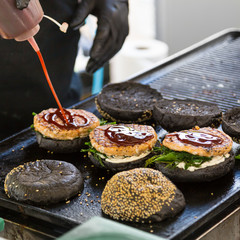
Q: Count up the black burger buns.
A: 8